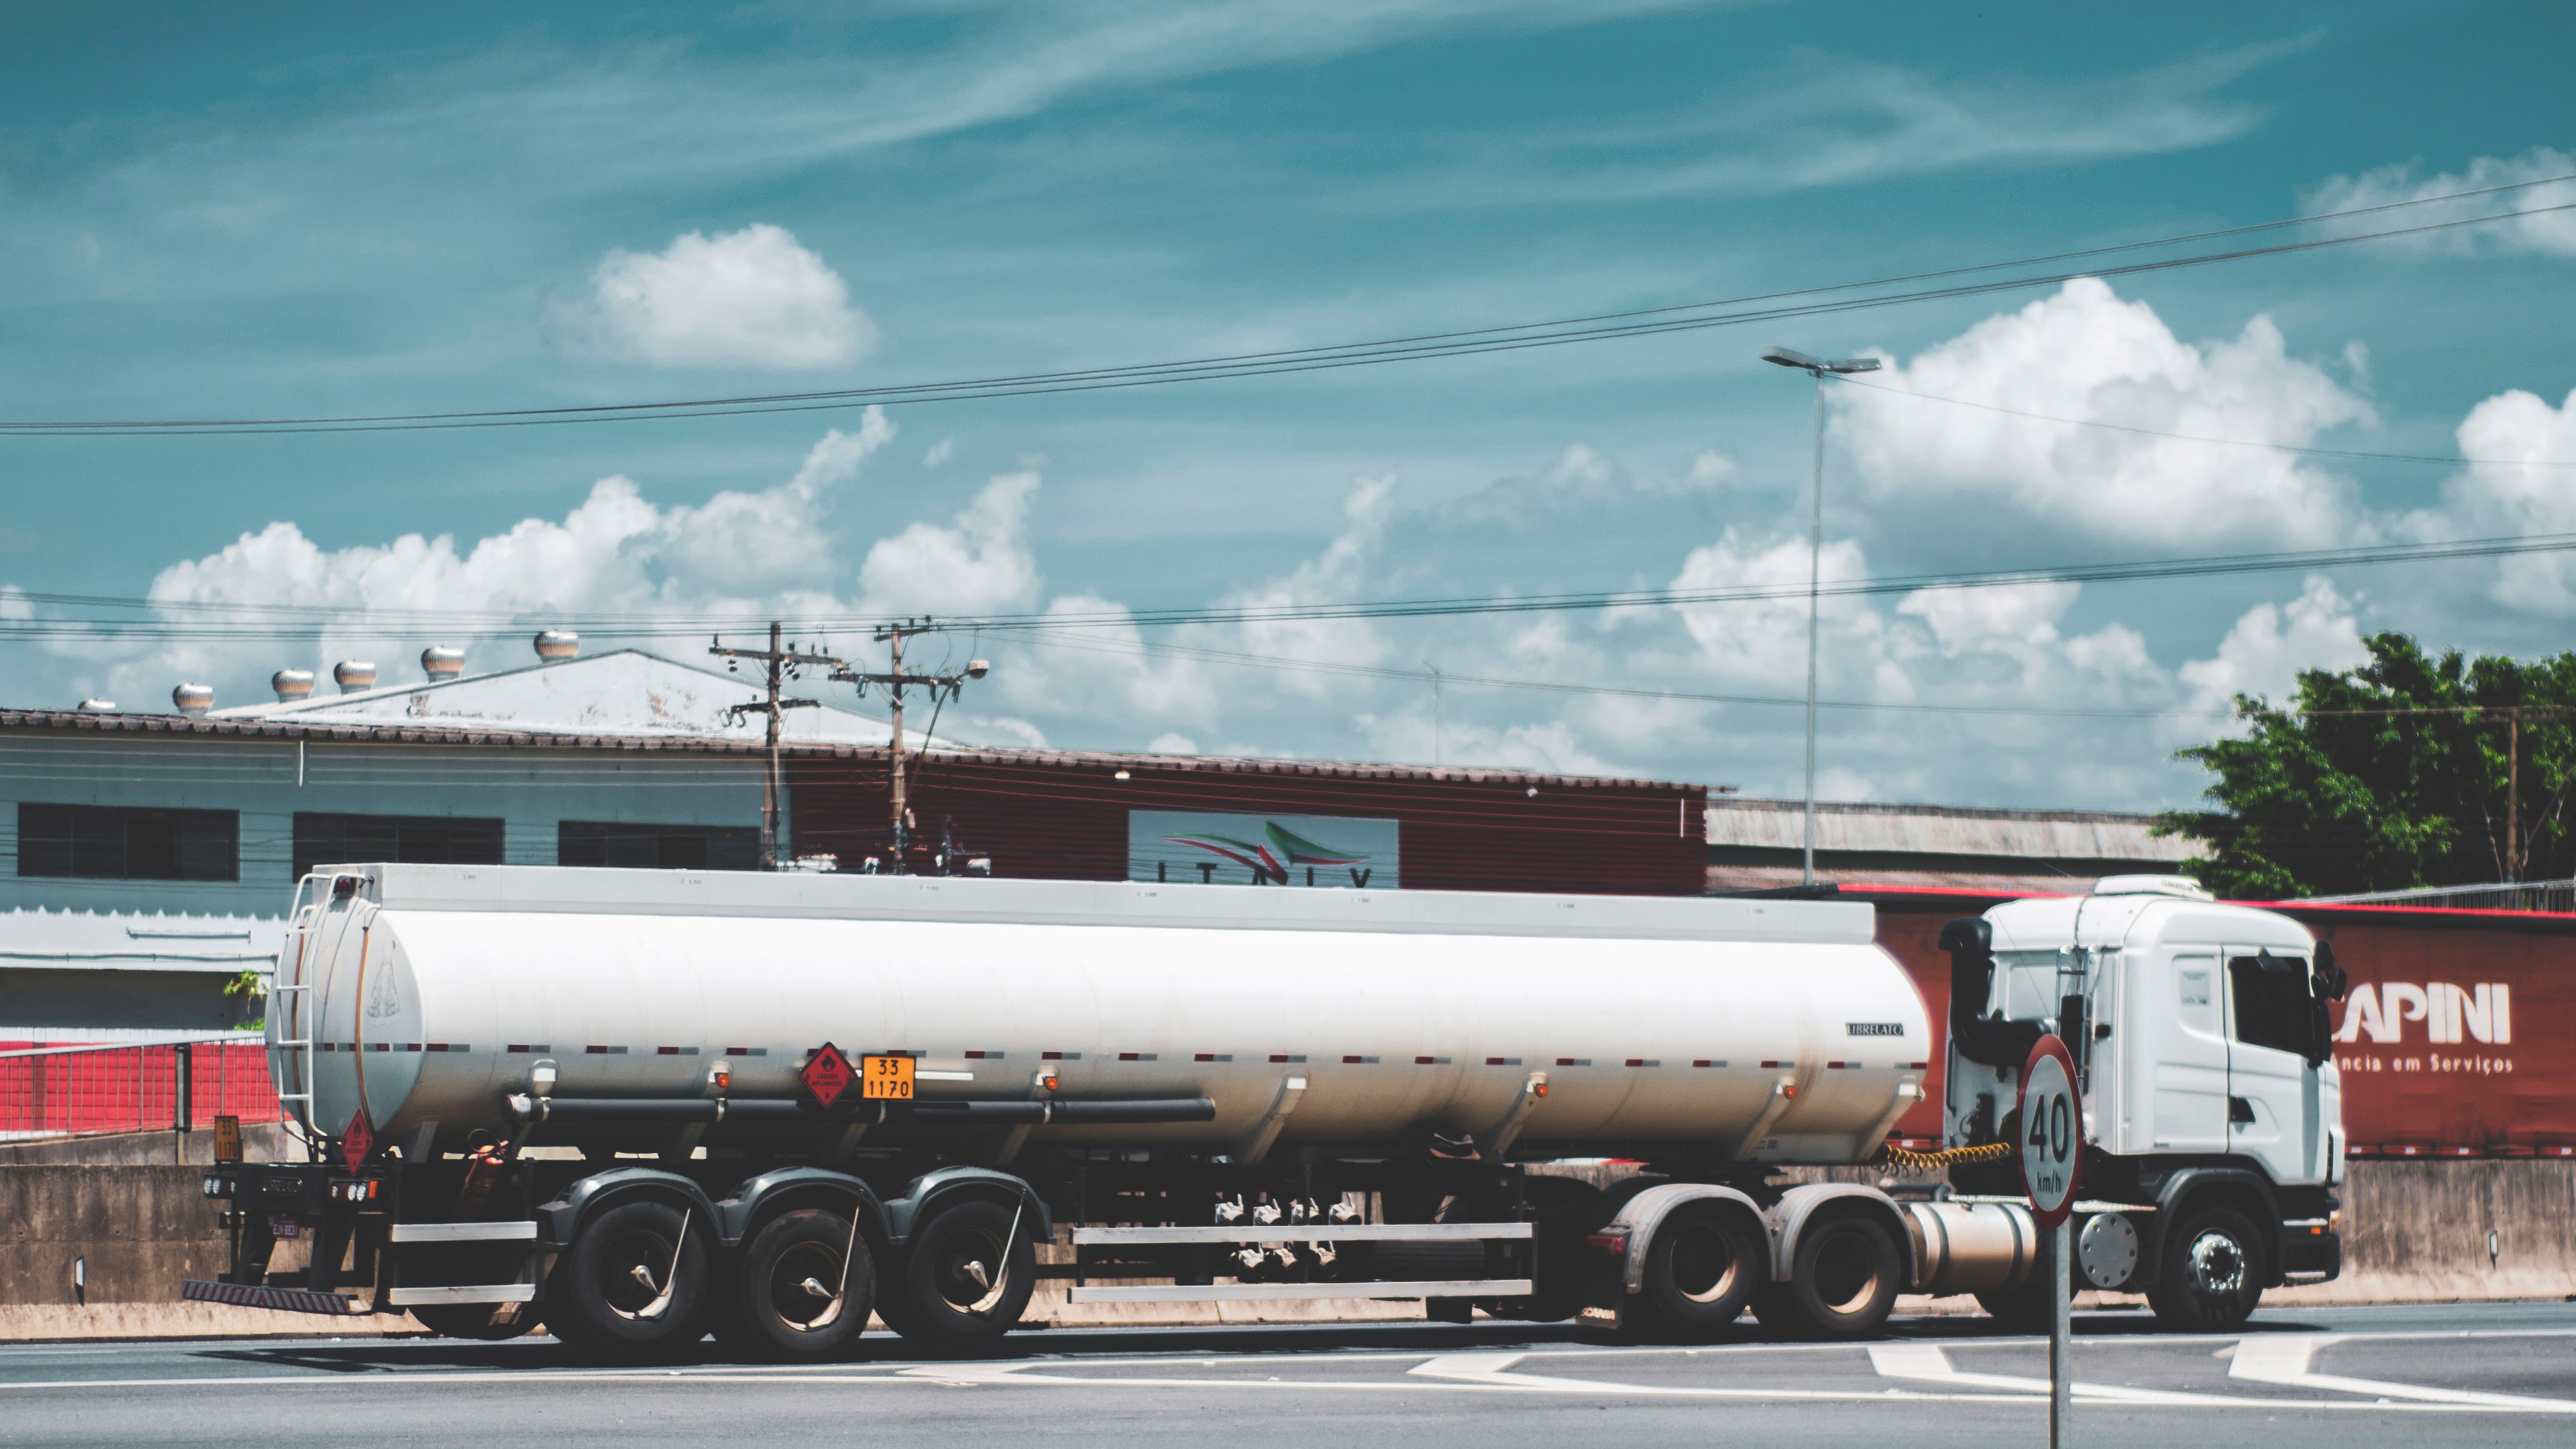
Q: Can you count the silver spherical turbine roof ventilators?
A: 6